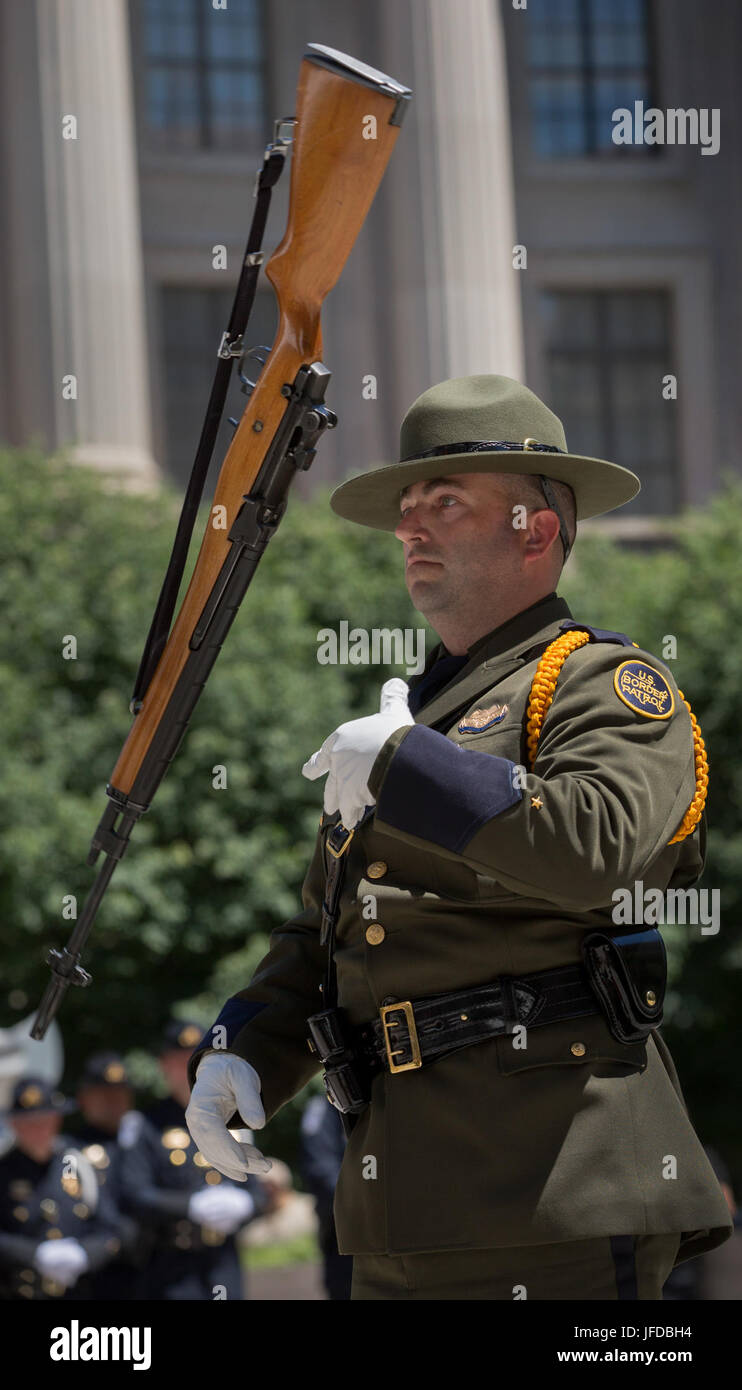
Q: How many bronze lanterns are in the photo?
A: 0